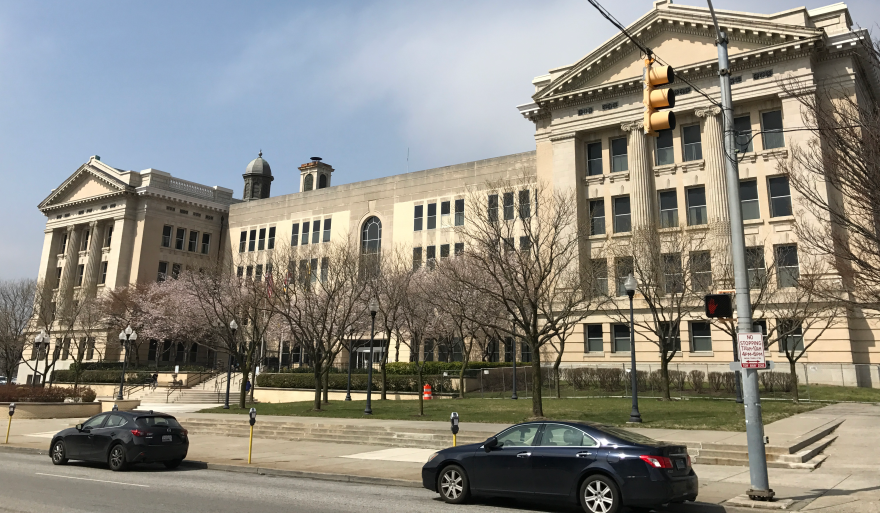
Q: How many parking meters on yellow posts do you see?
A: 3